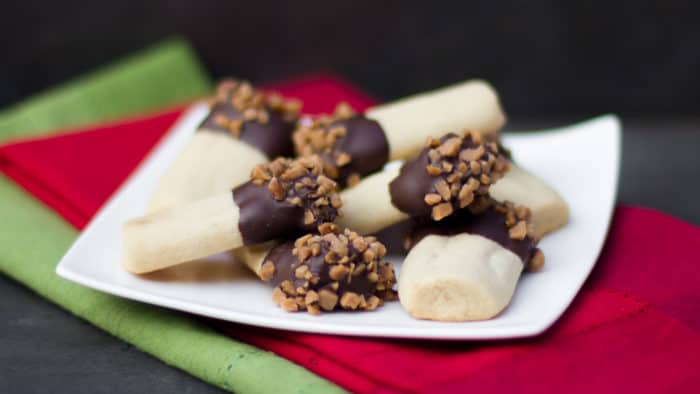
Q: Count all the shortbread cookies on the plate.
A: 7